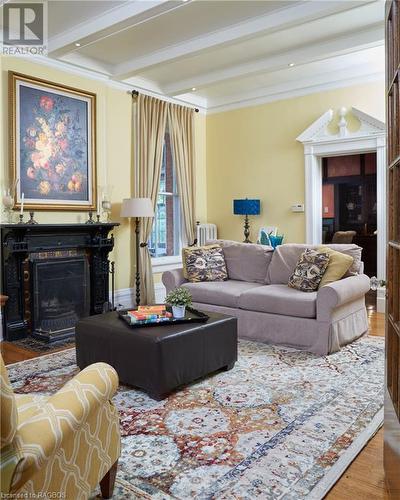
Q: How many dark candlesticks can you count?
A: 4